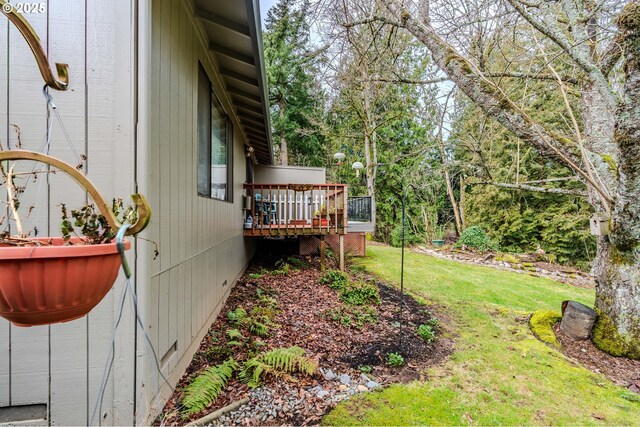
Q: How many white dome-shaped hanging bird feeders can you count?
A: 2